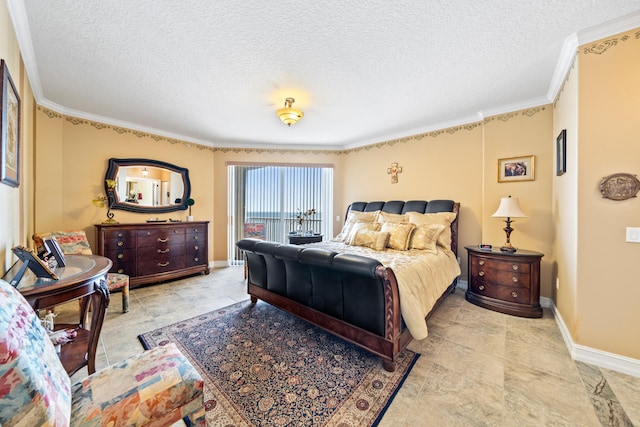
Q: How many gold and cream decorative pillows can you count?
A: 7